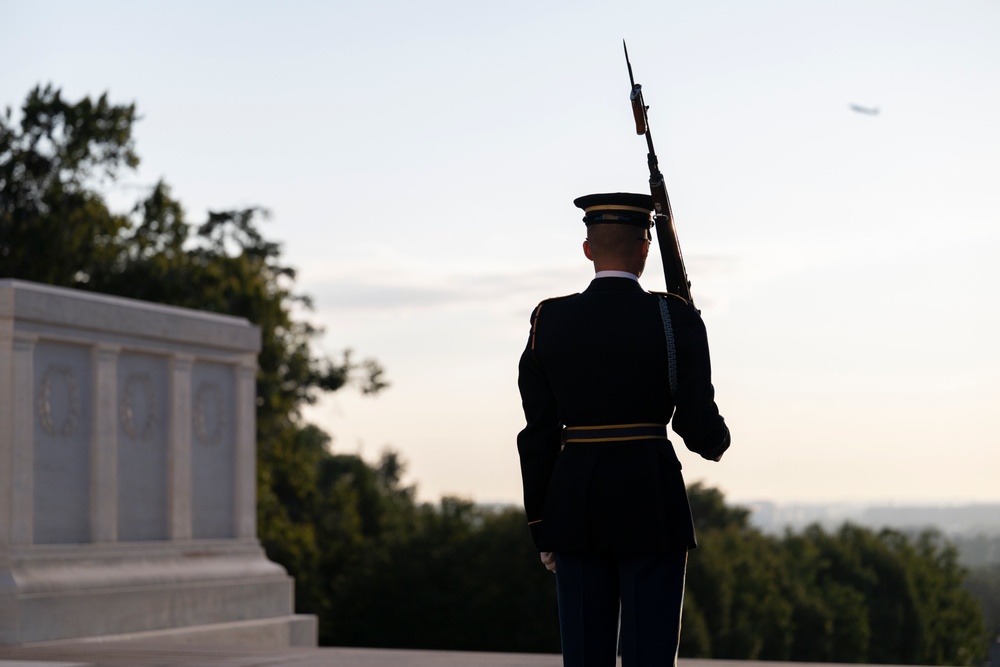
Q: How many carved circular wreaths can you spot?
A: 3